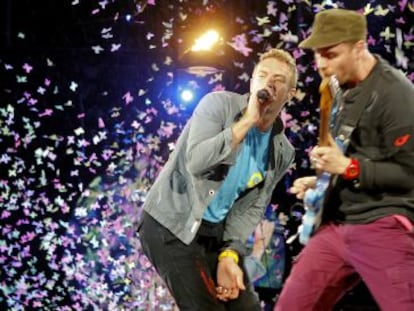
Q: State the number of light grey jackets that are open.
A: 1